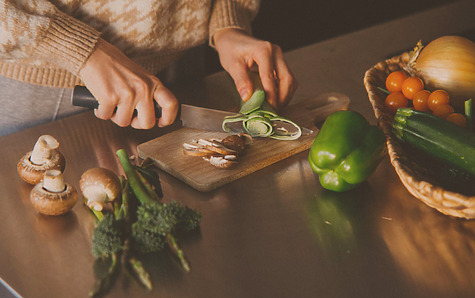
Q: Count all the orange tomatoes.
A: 7